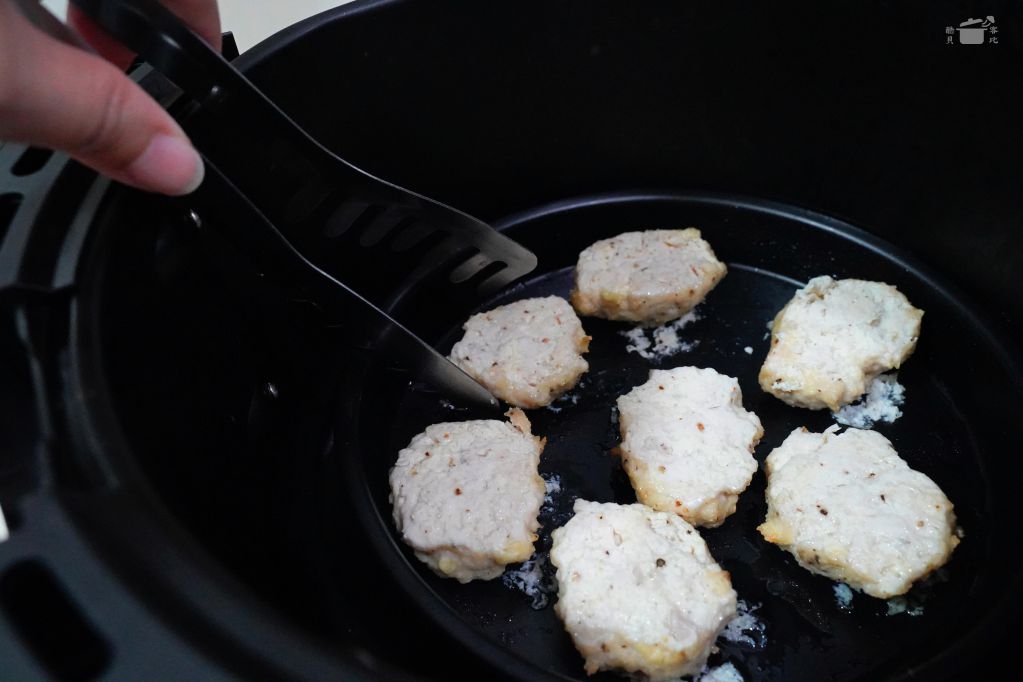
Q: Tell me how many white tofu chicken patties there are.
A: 7